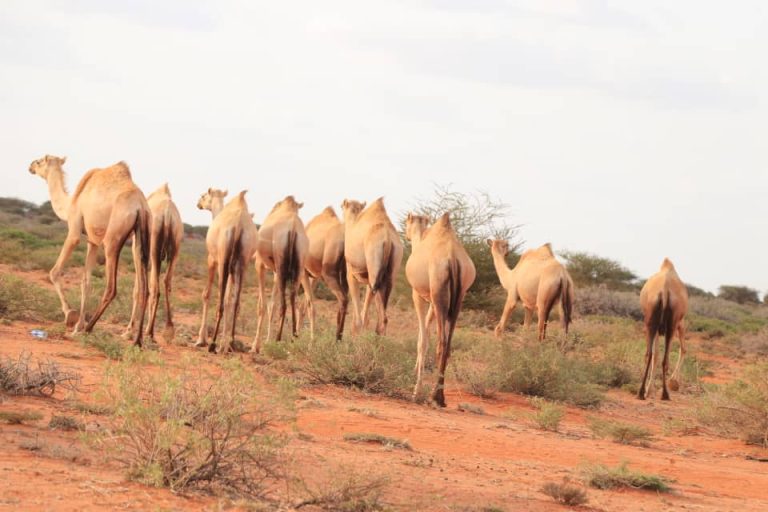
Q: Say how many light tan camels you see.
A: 9